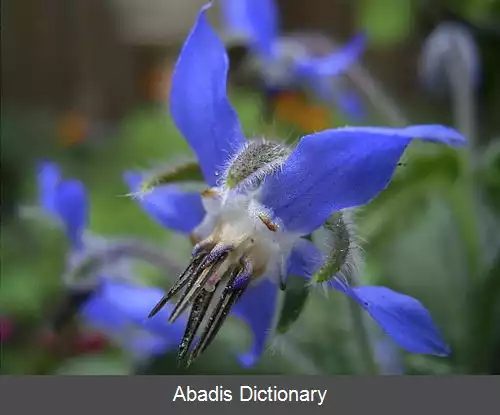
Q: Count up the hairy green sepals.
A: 4